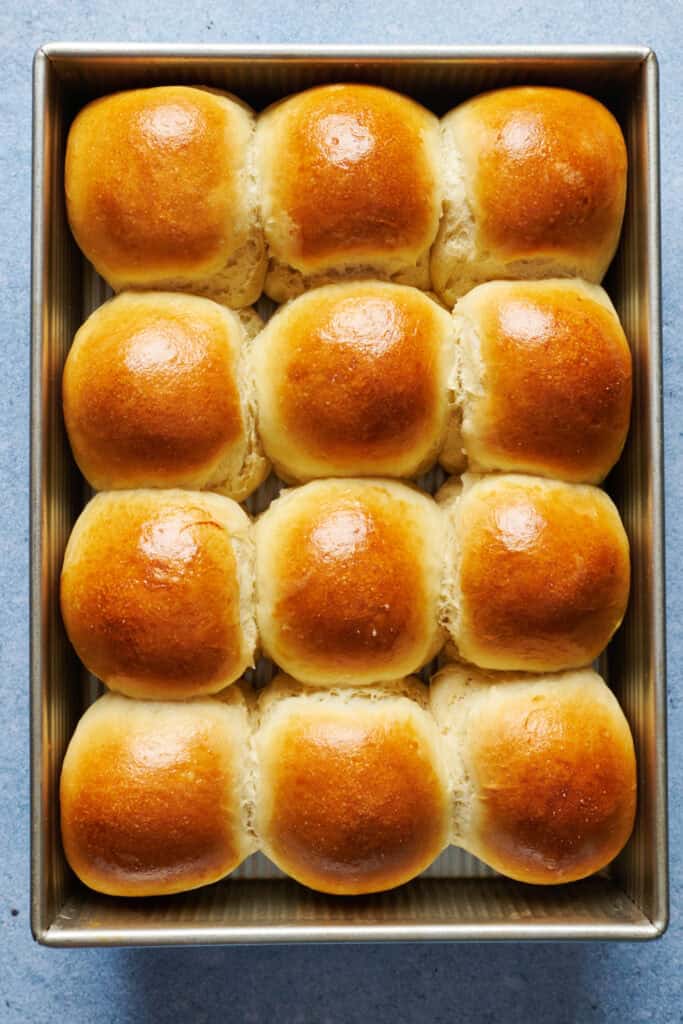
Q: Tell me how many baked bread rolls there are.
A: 12